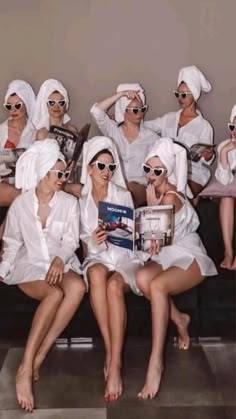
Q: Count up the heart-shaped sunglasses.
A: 8